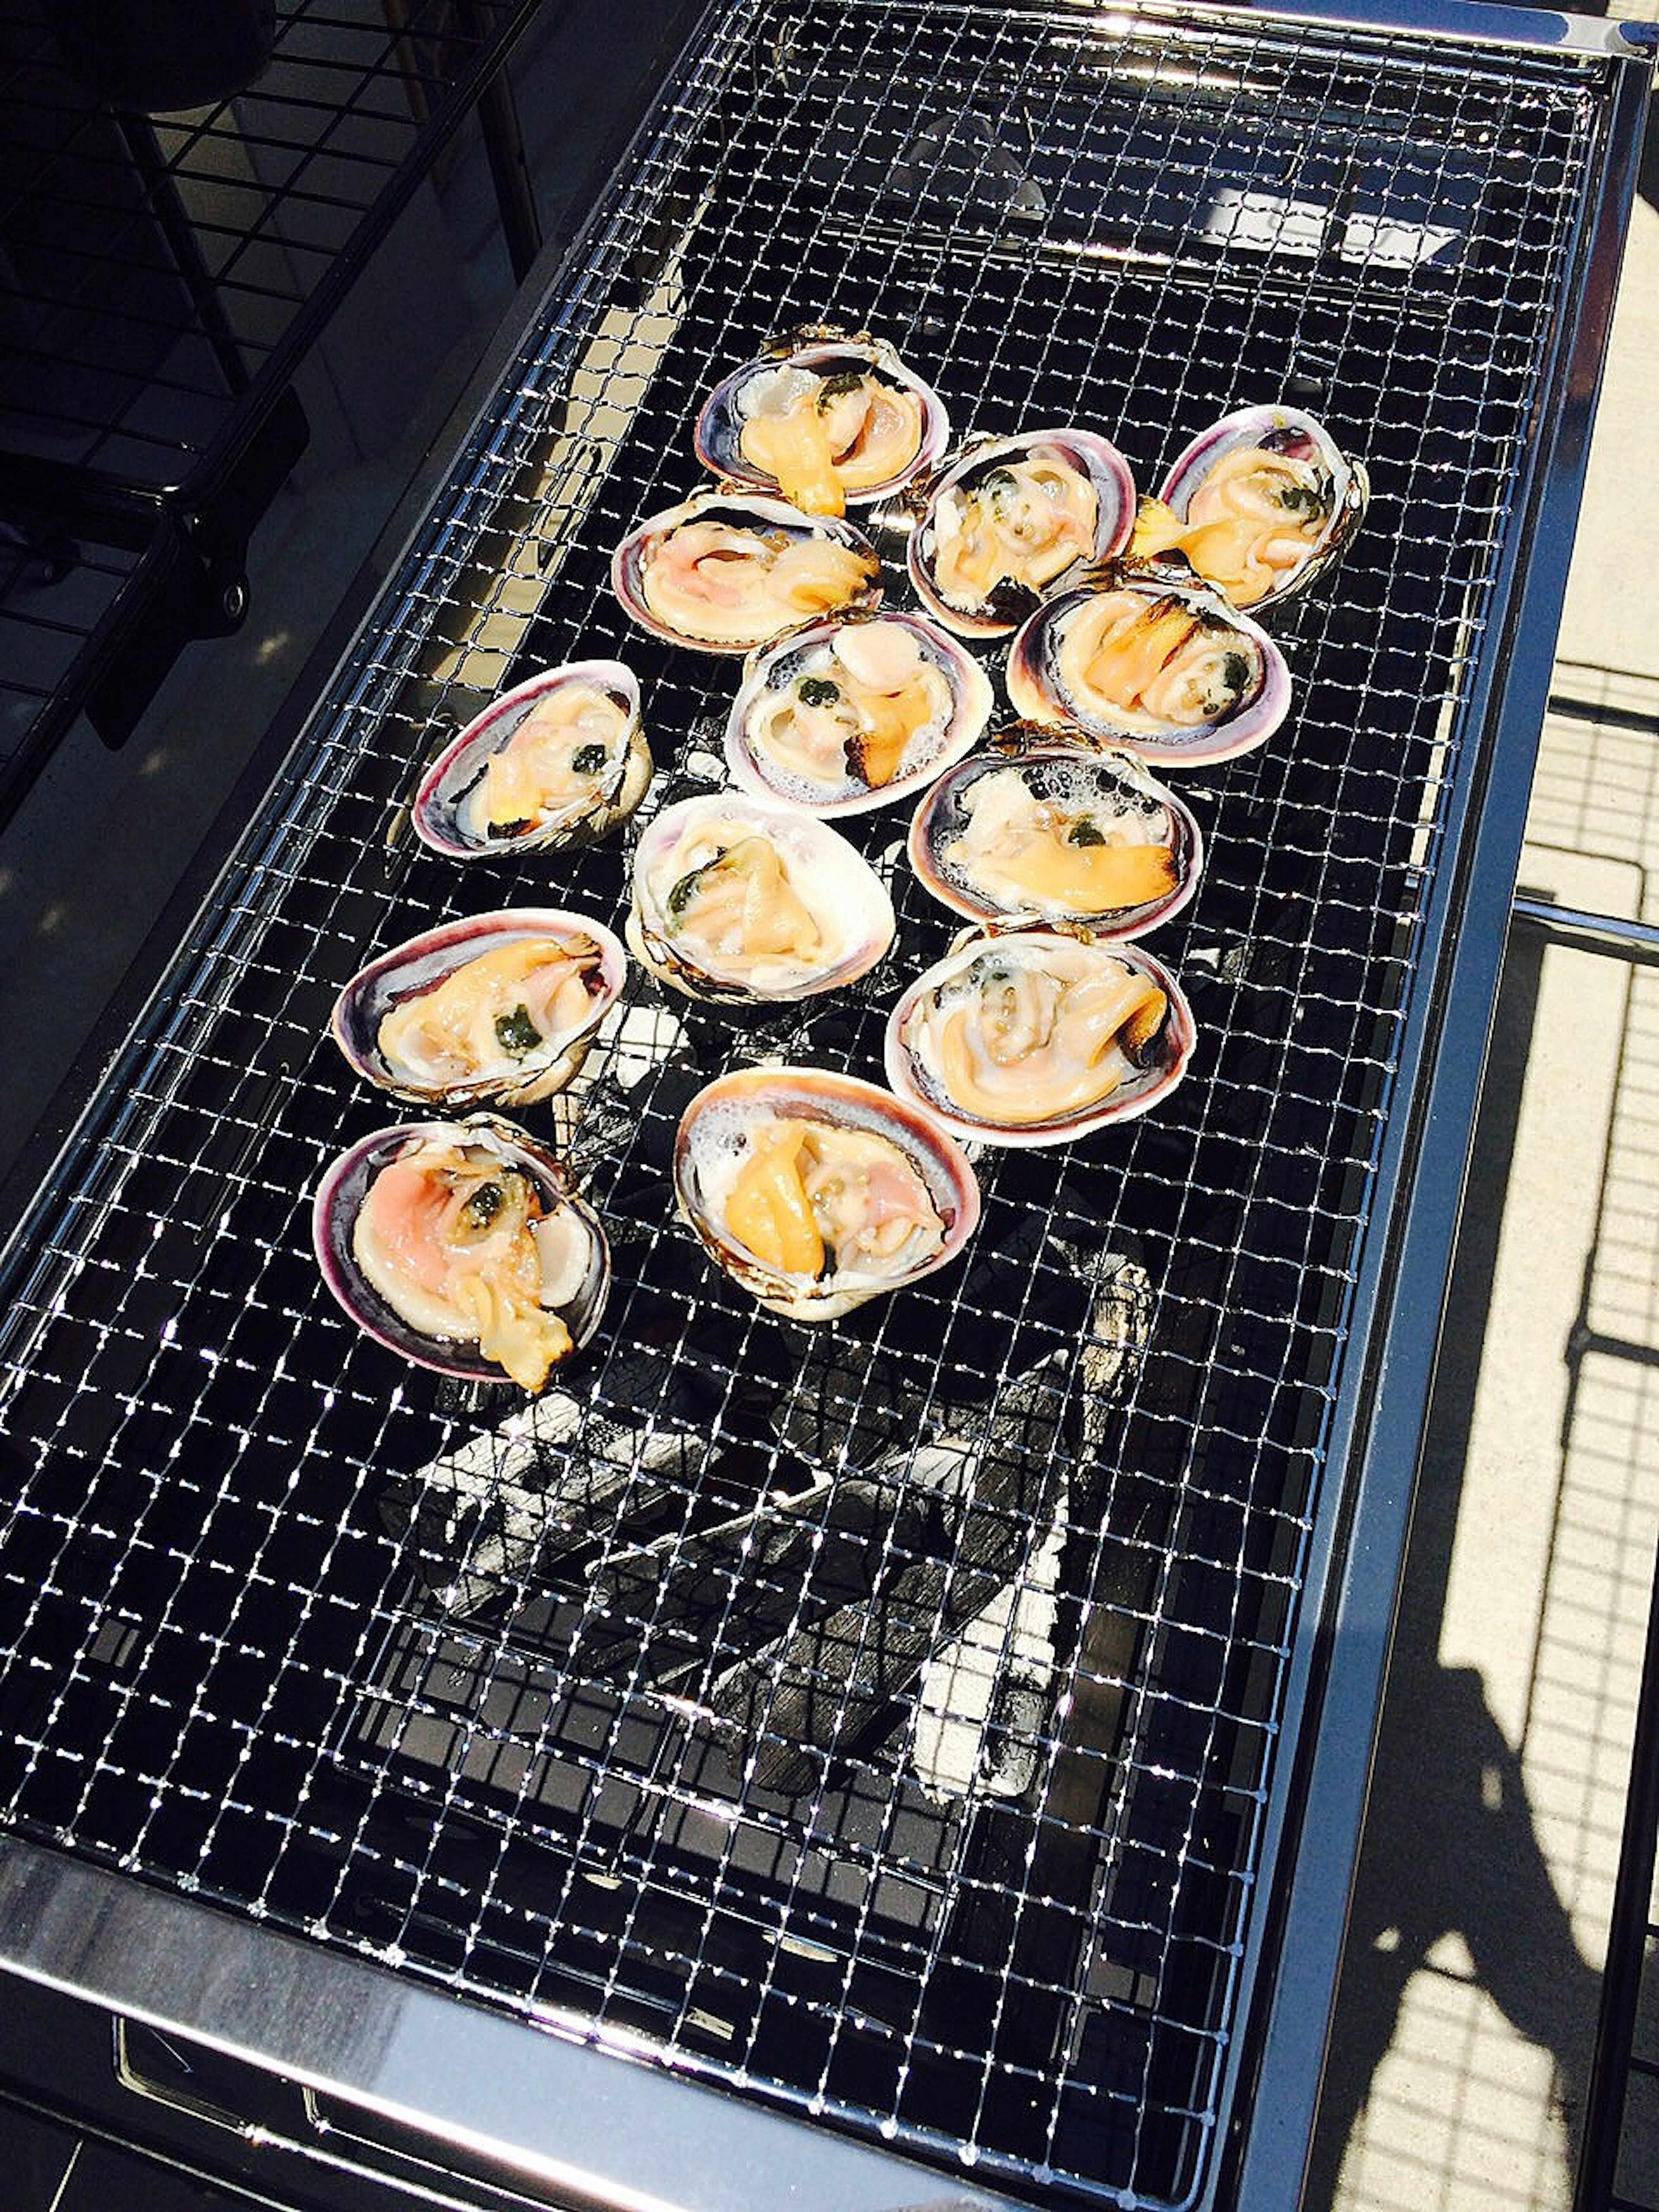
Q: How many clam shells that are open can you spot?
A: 13